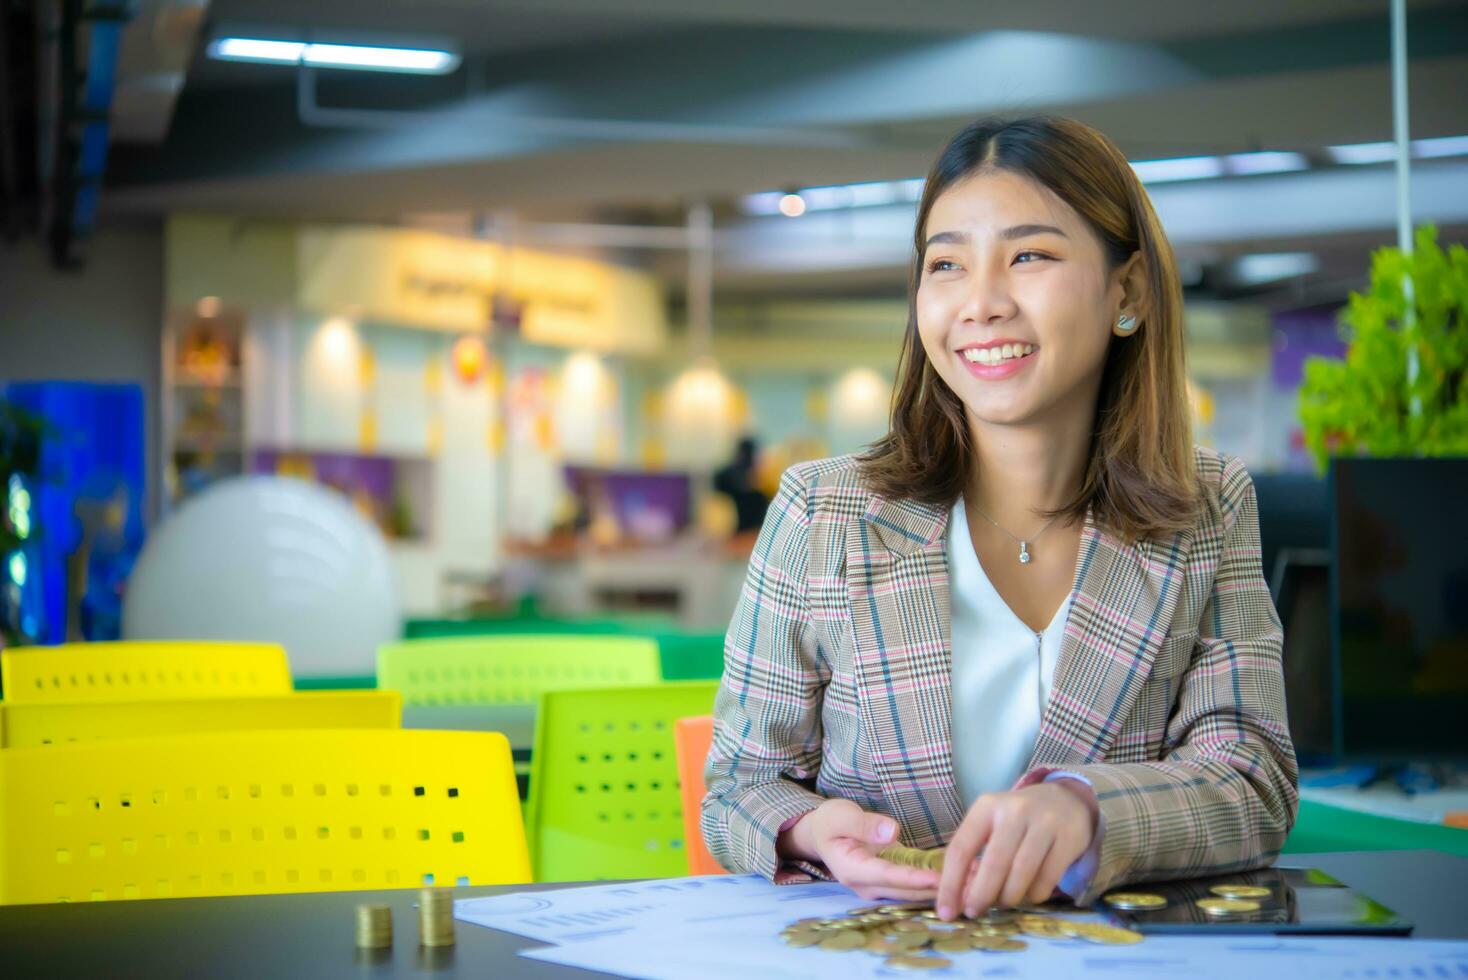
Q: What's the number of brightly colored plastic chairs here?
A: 6